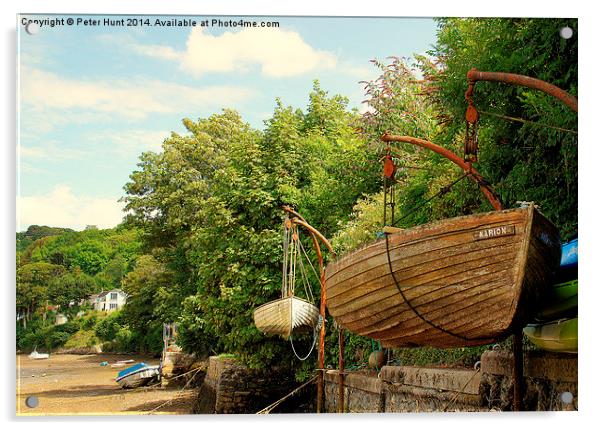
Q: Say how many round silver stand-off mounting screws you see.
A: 4